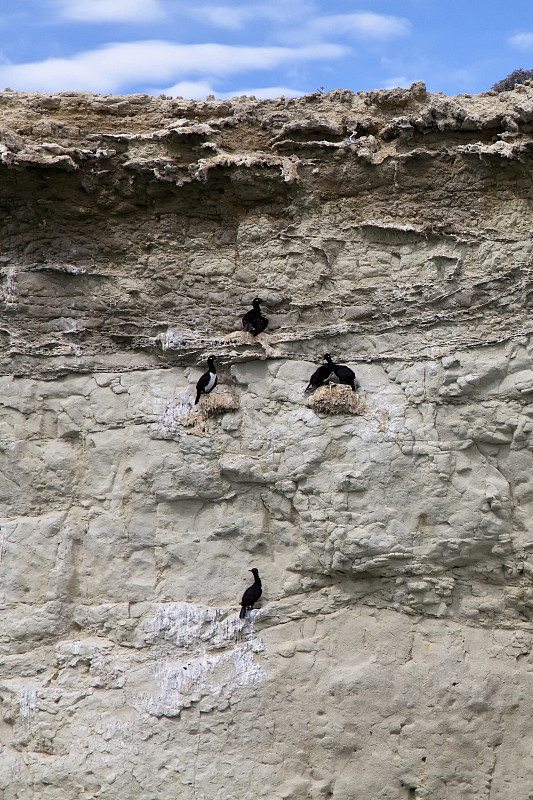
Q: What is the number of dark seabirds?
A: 5